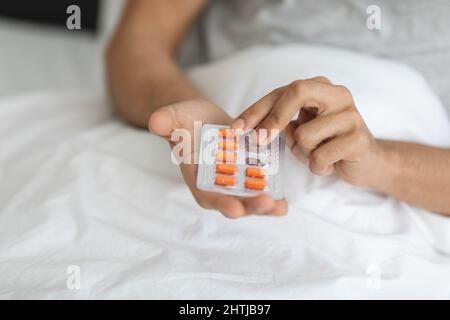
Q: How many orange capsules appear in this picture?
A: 7